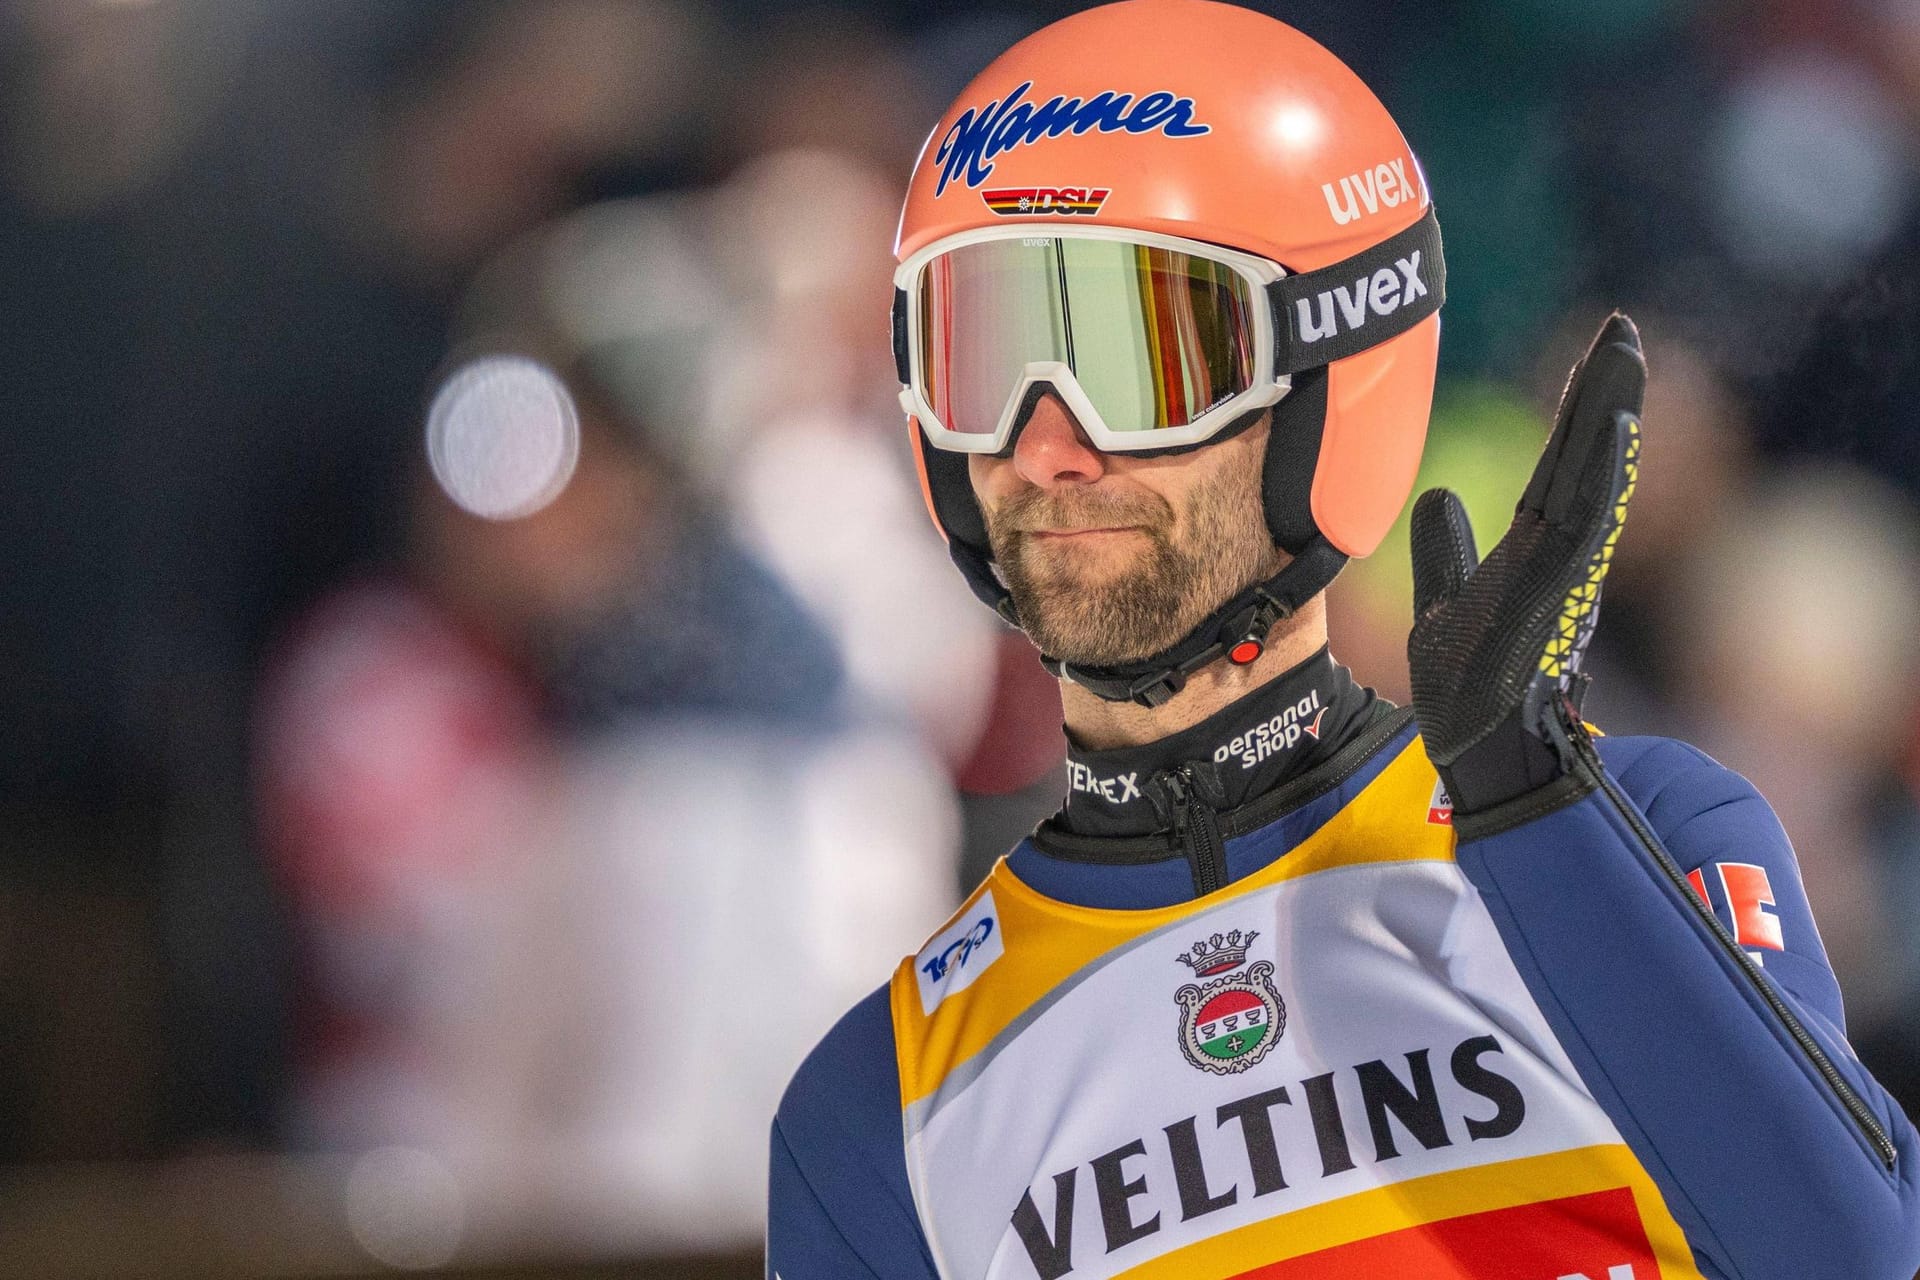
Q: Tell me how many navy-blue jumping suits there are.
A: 1